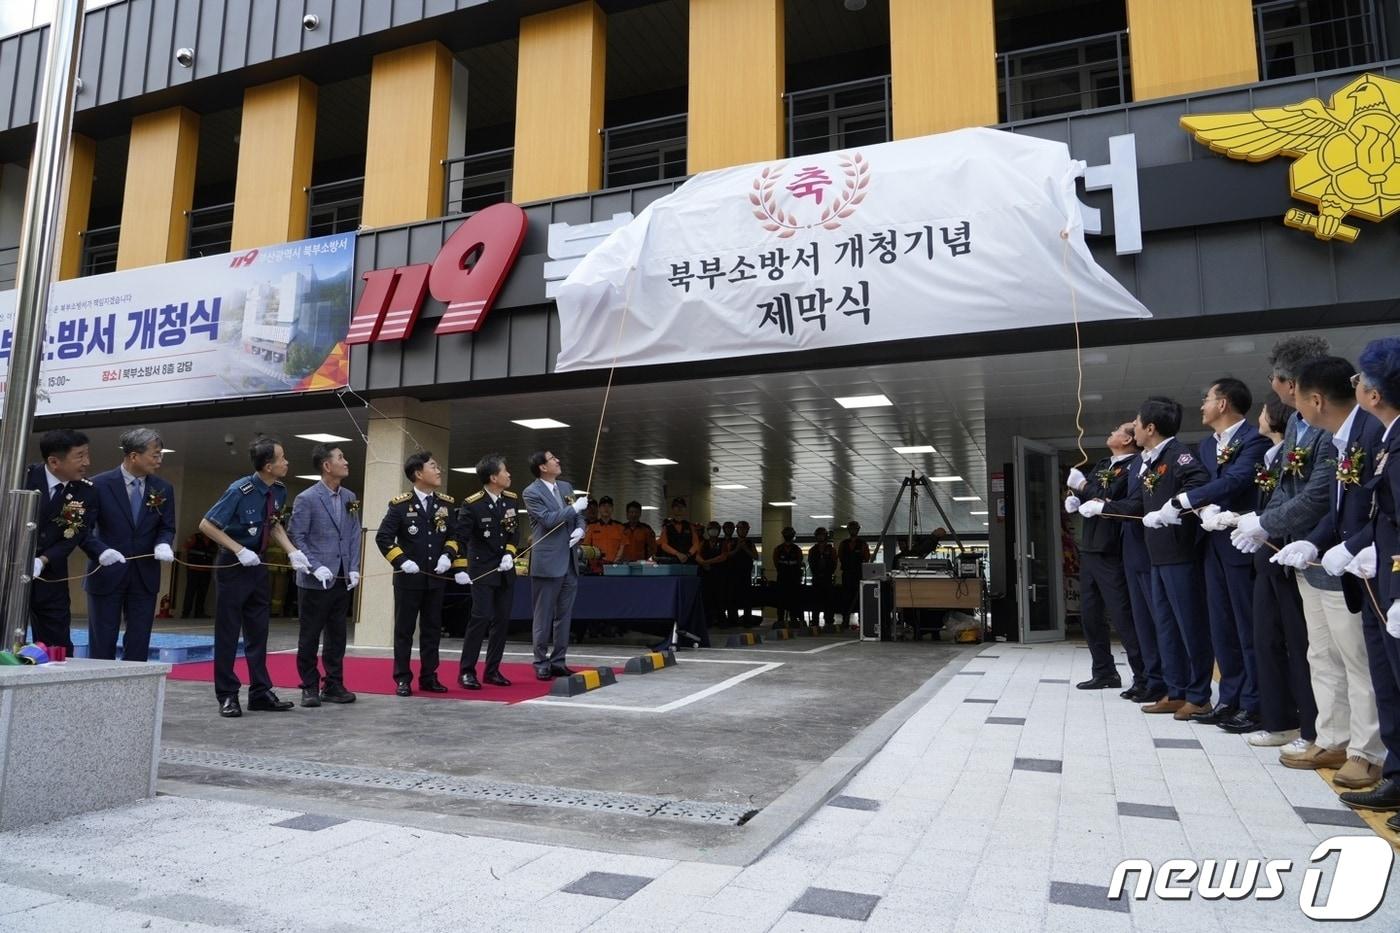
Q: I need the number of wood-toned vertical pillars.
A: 8